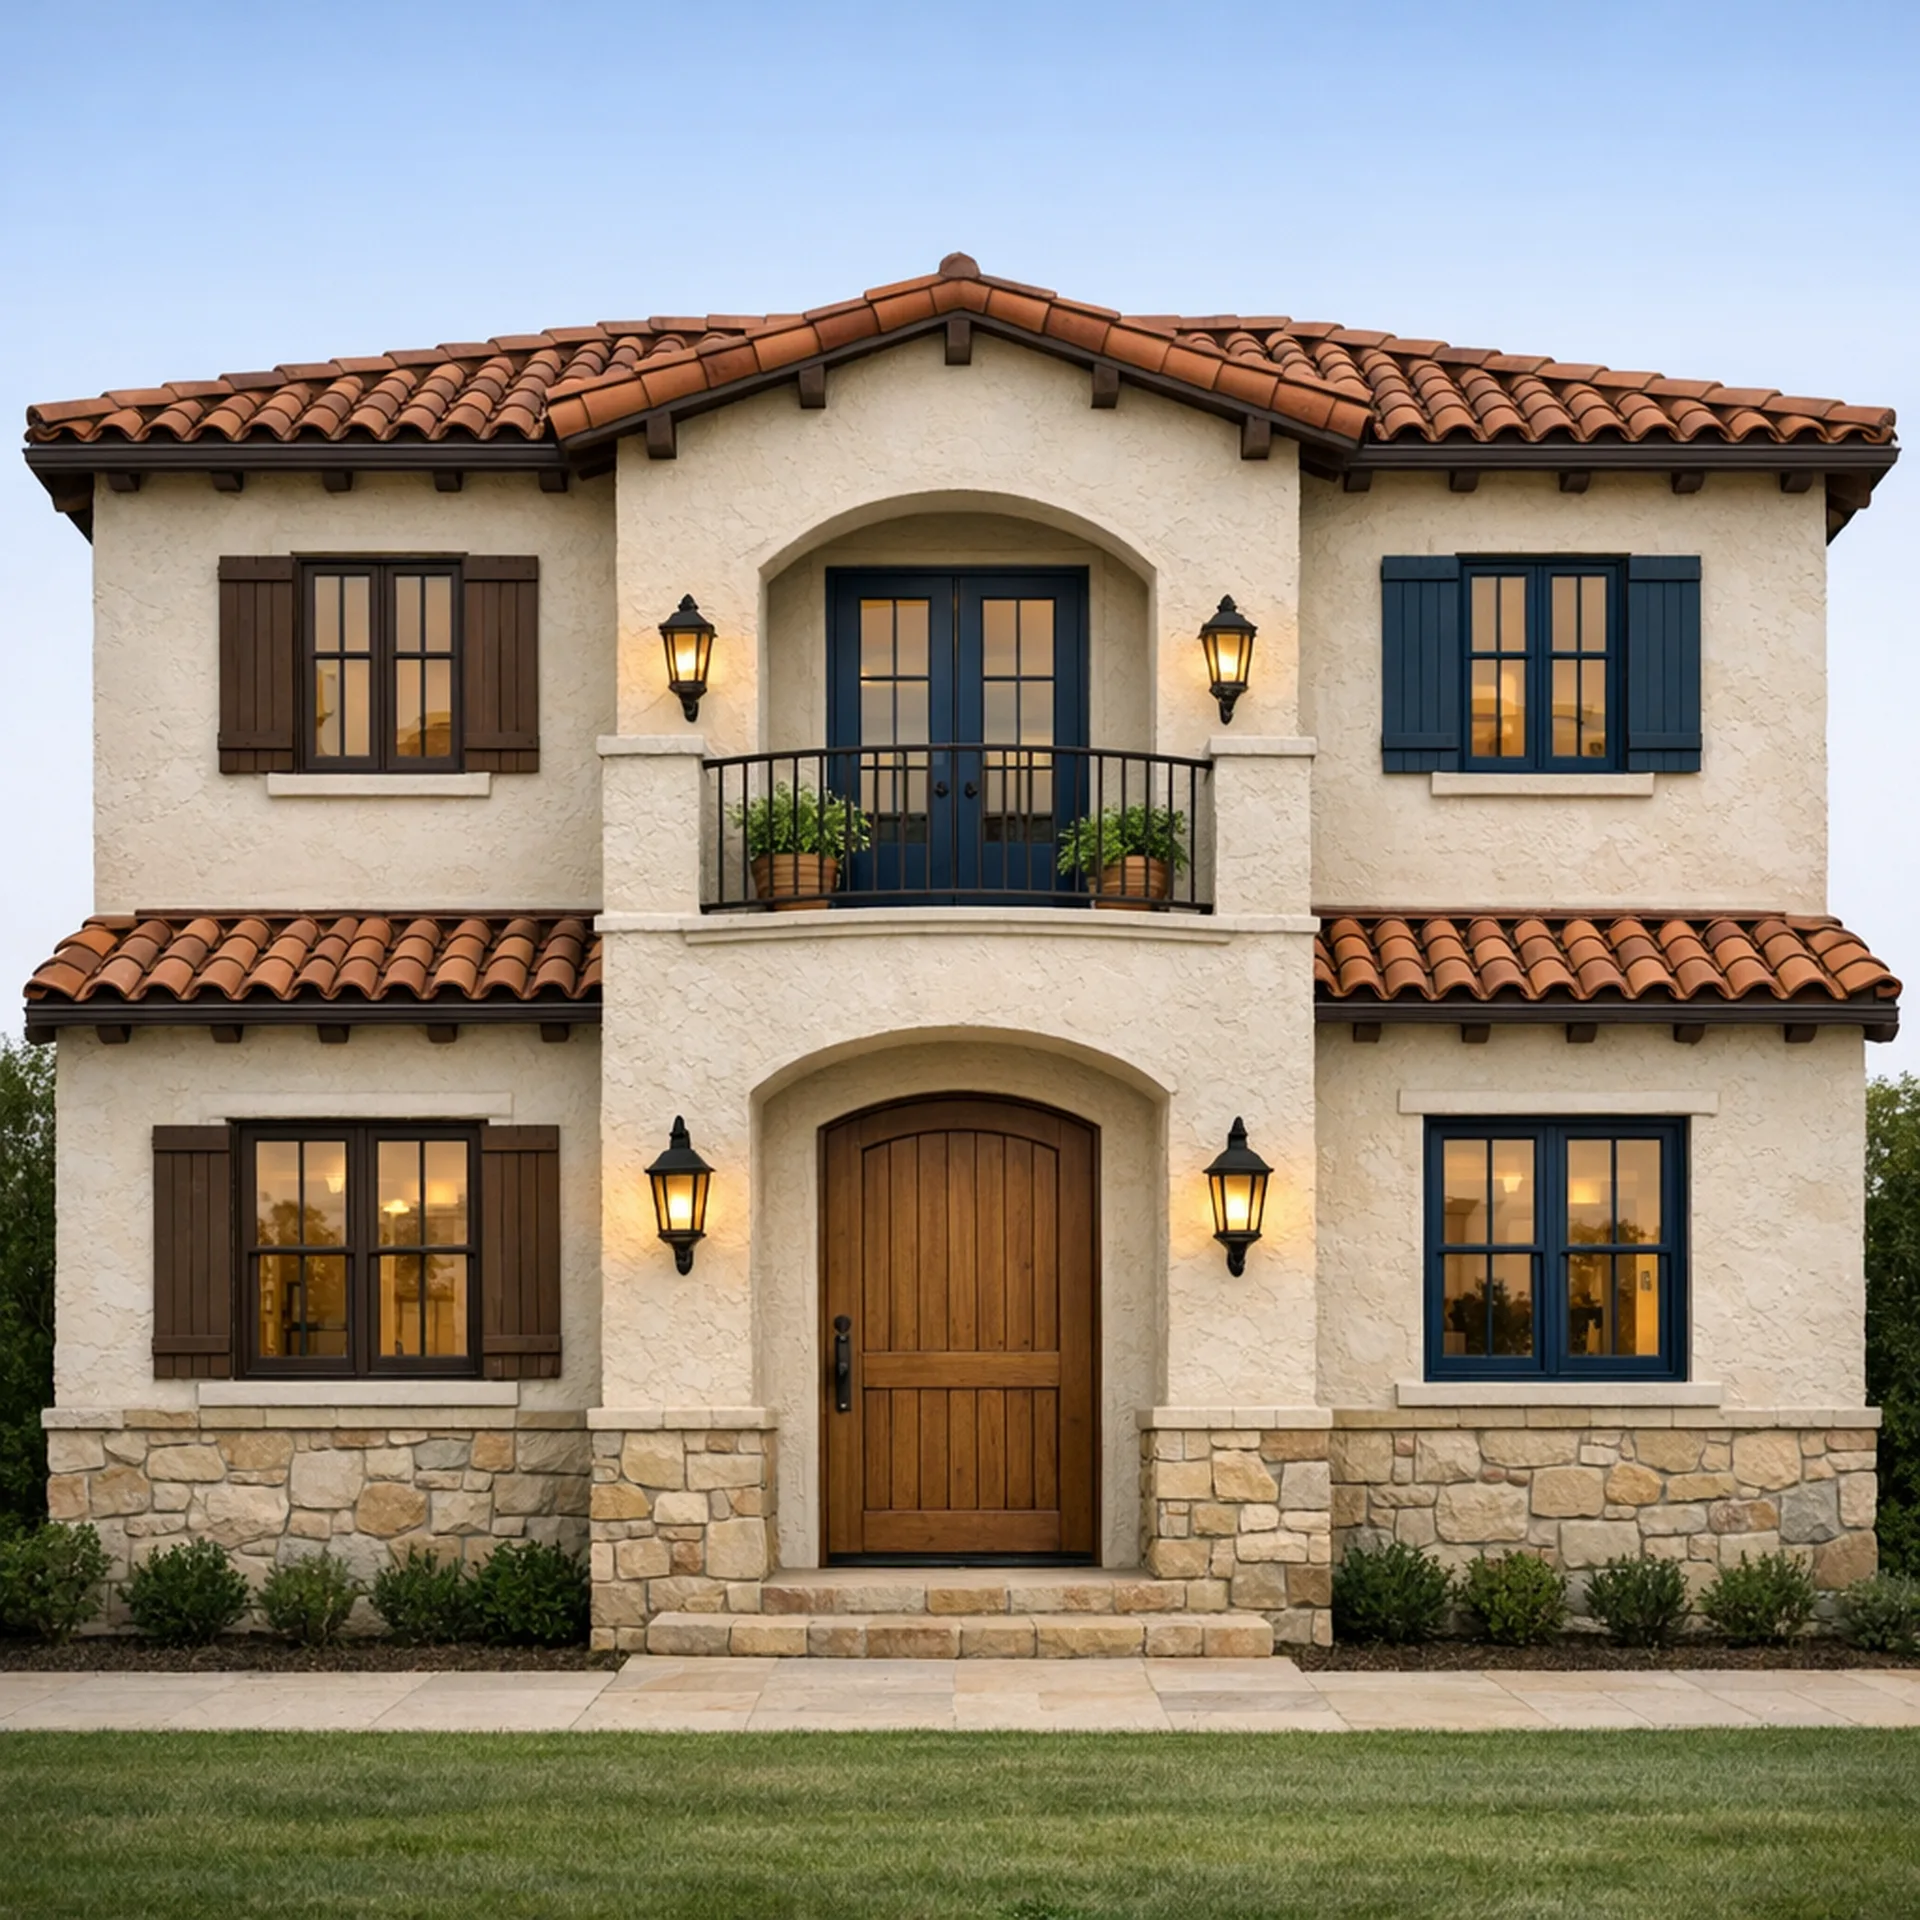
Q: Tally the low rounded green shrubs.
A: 10